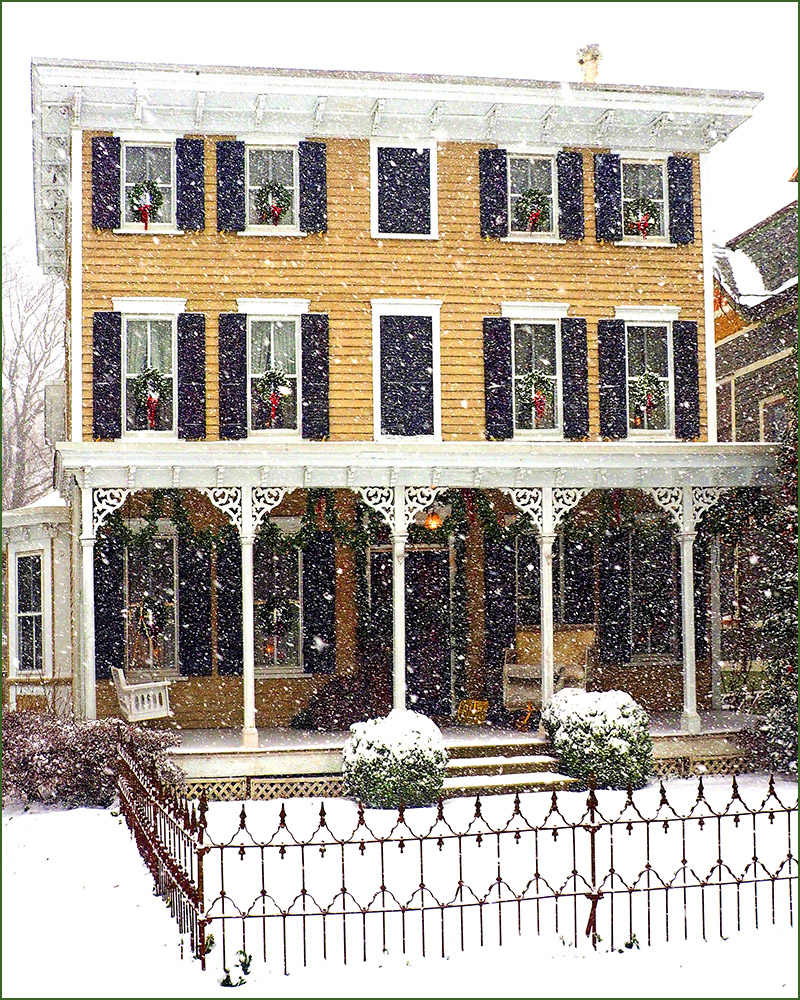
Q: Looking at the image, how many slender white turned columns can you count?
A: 5